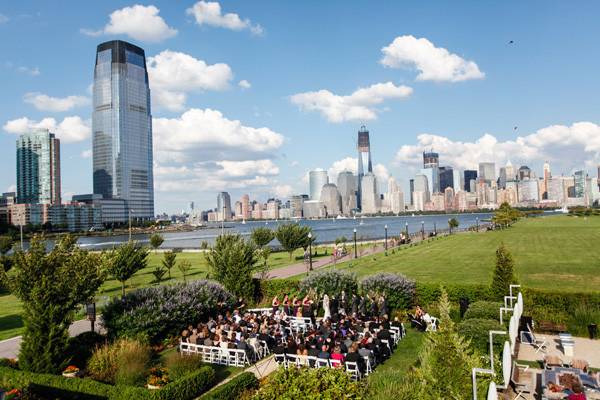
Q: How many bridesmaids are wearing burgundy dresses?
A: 4